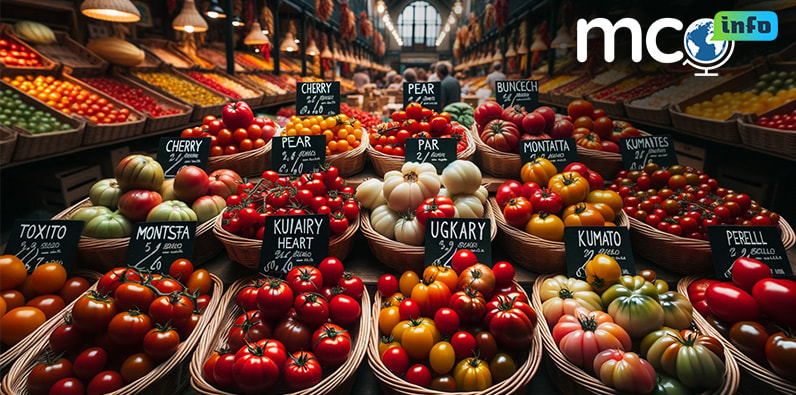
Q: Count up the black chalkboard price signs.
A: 14